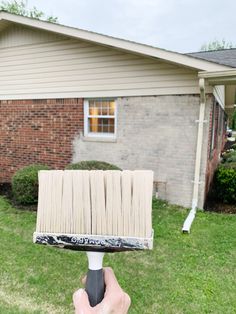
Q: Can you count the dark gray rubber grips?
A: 1